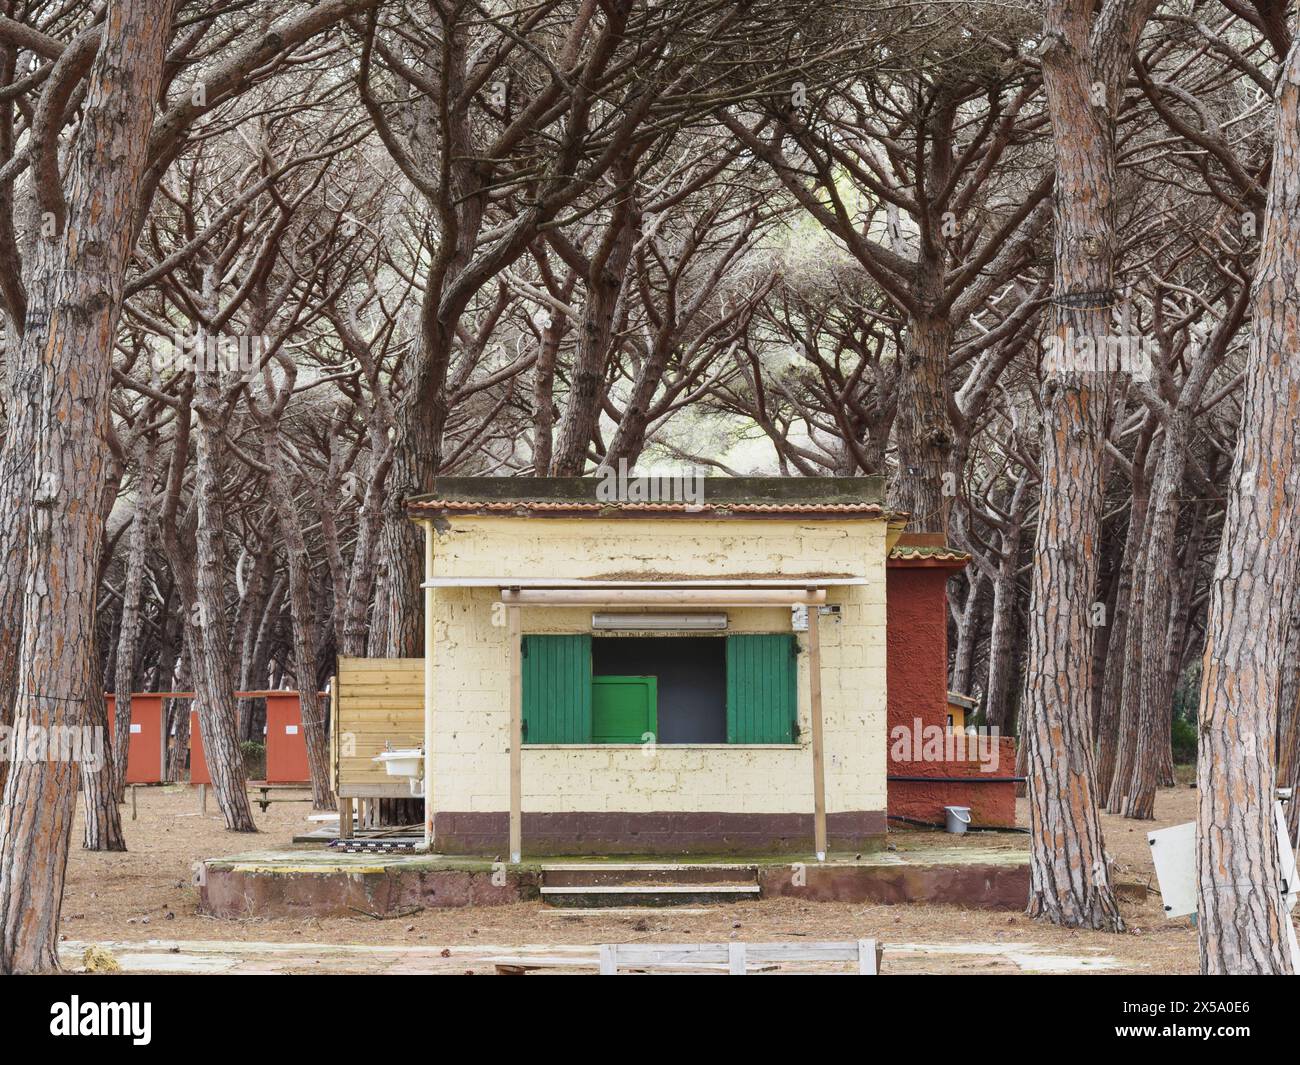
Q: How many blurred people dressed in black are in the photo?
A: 0